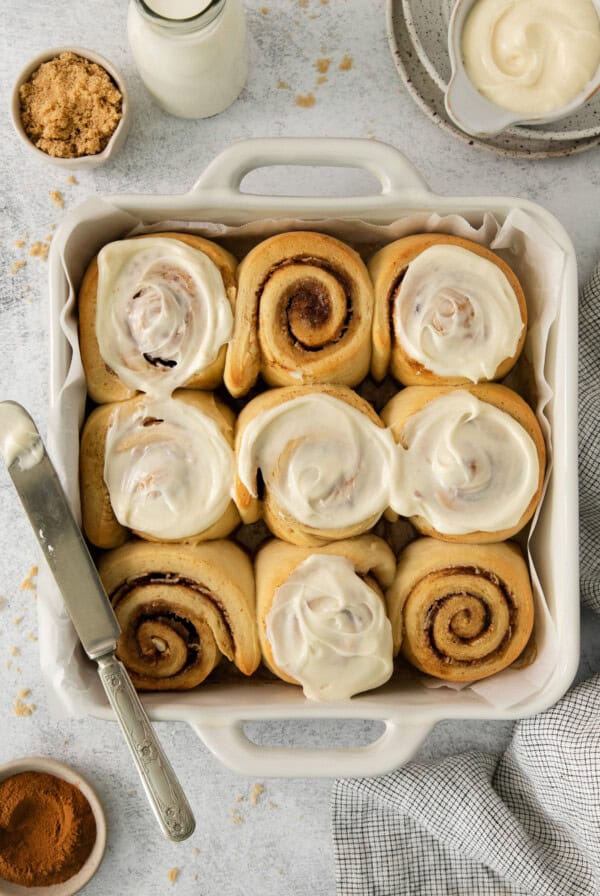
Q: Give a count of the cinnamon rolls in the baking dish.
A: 9